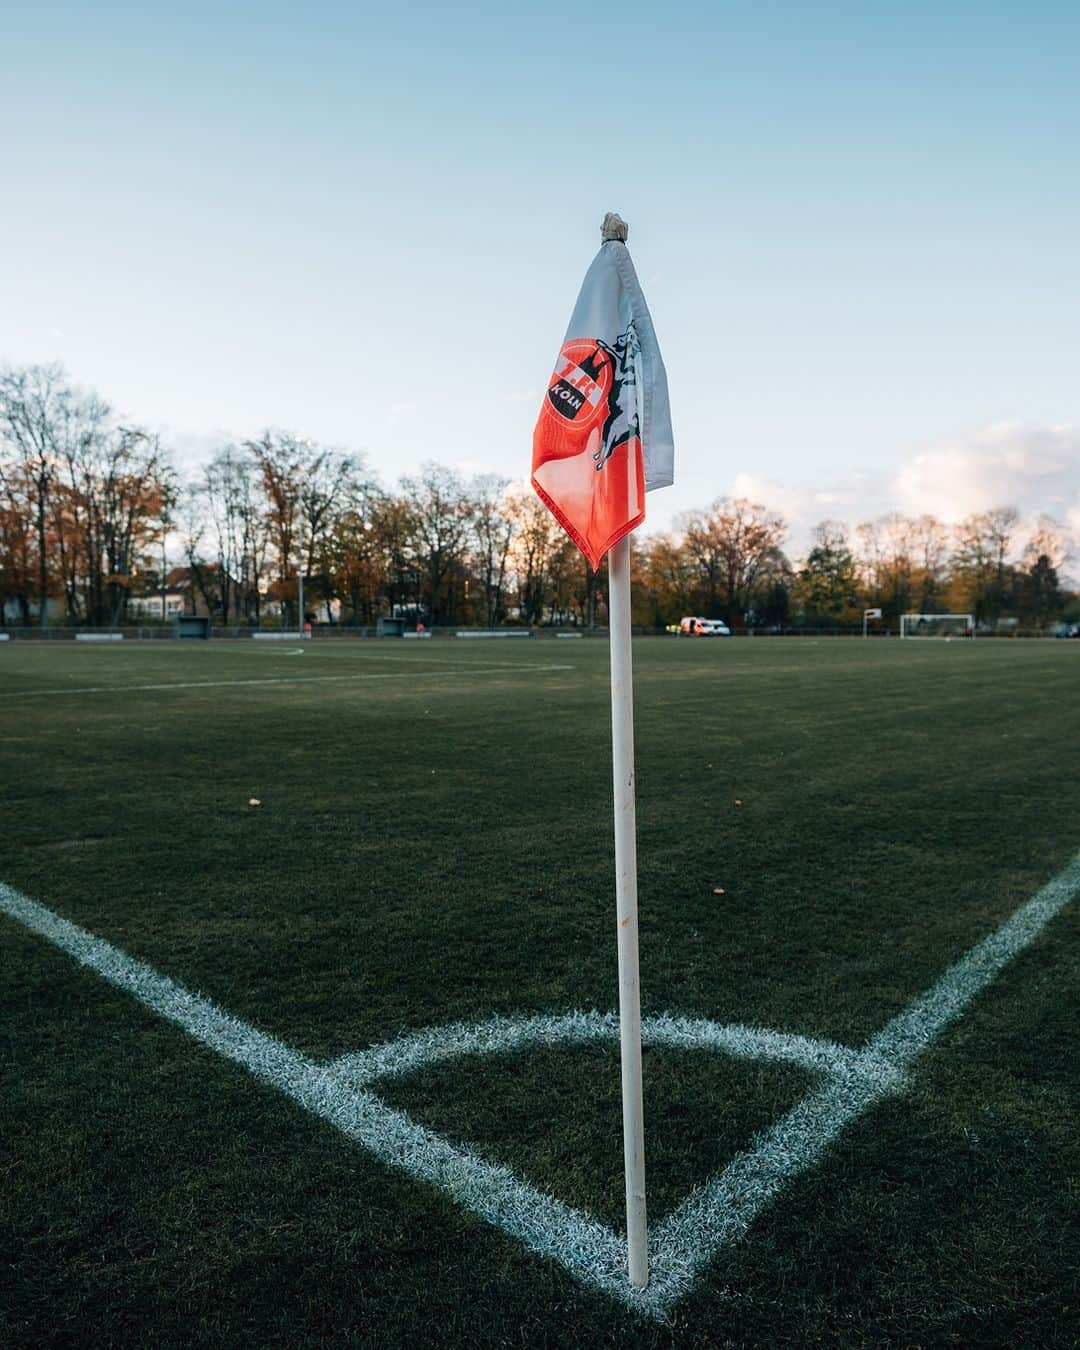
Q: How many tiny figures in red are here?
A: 2